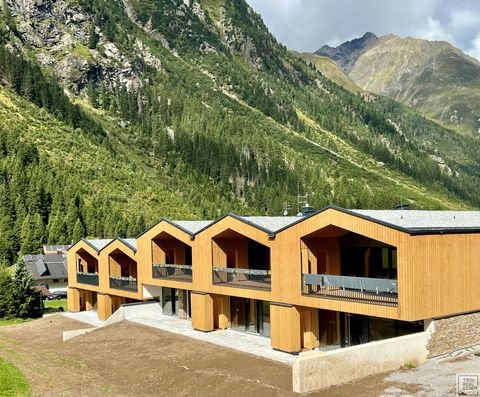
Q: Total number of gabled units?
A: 5